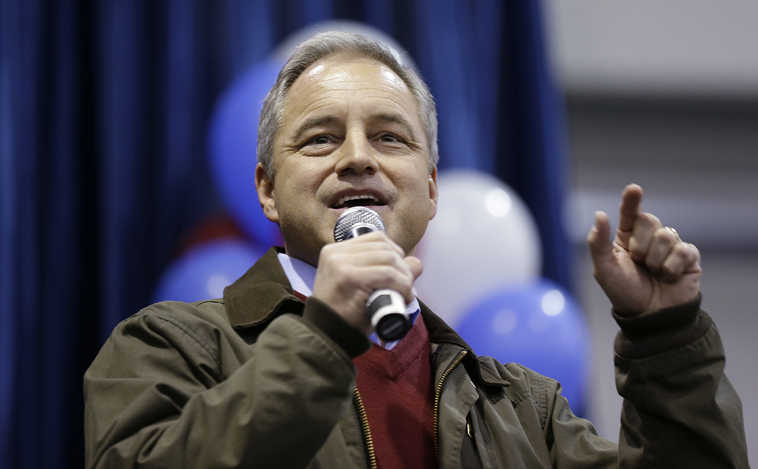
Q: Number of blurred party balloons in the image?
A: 6